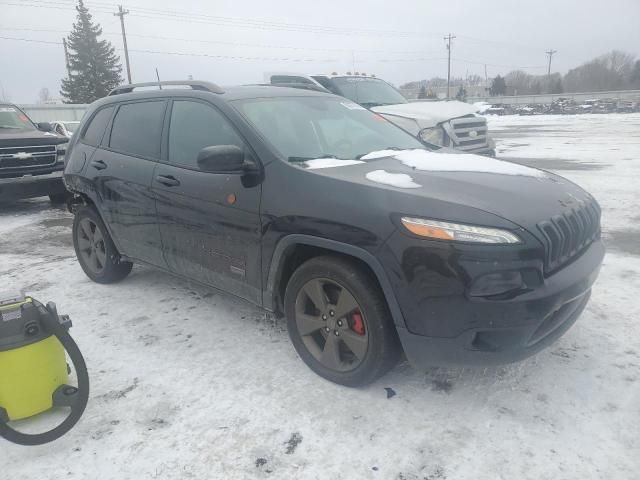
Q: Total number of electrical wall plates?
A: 0